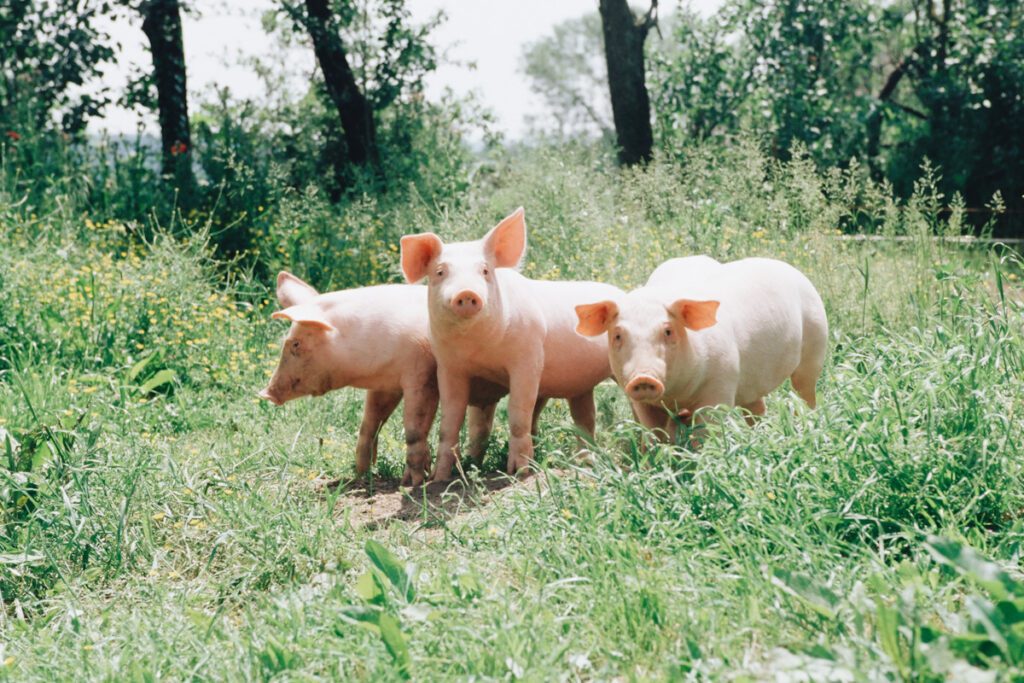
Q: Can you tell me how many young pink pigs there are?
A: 3